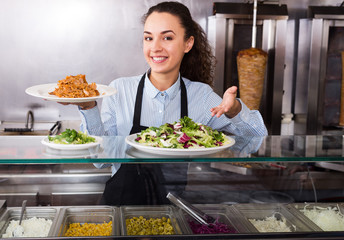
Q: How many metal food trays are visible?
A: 6